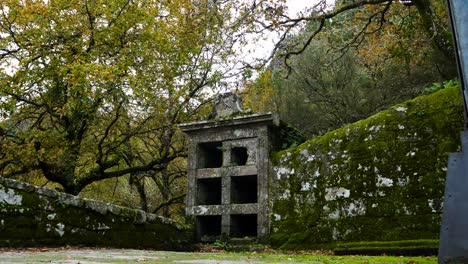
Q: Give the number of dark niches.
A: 6